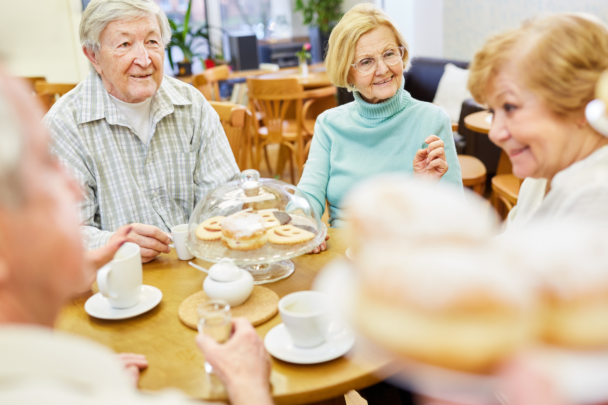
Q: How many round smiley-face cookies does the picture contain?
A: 3